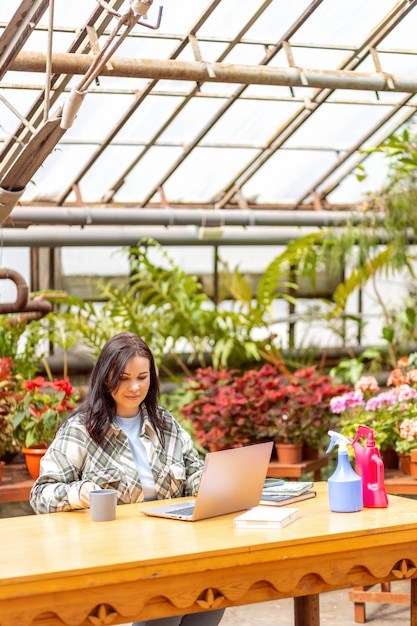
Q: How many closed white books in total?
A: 1